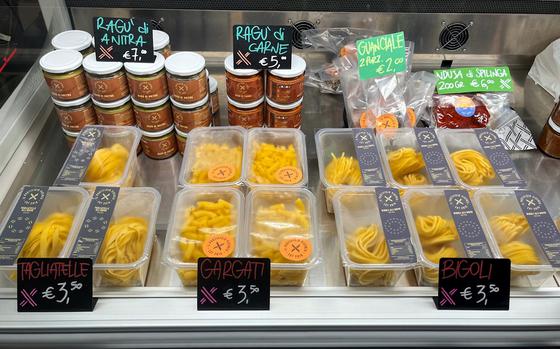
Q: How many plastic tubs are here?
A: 13